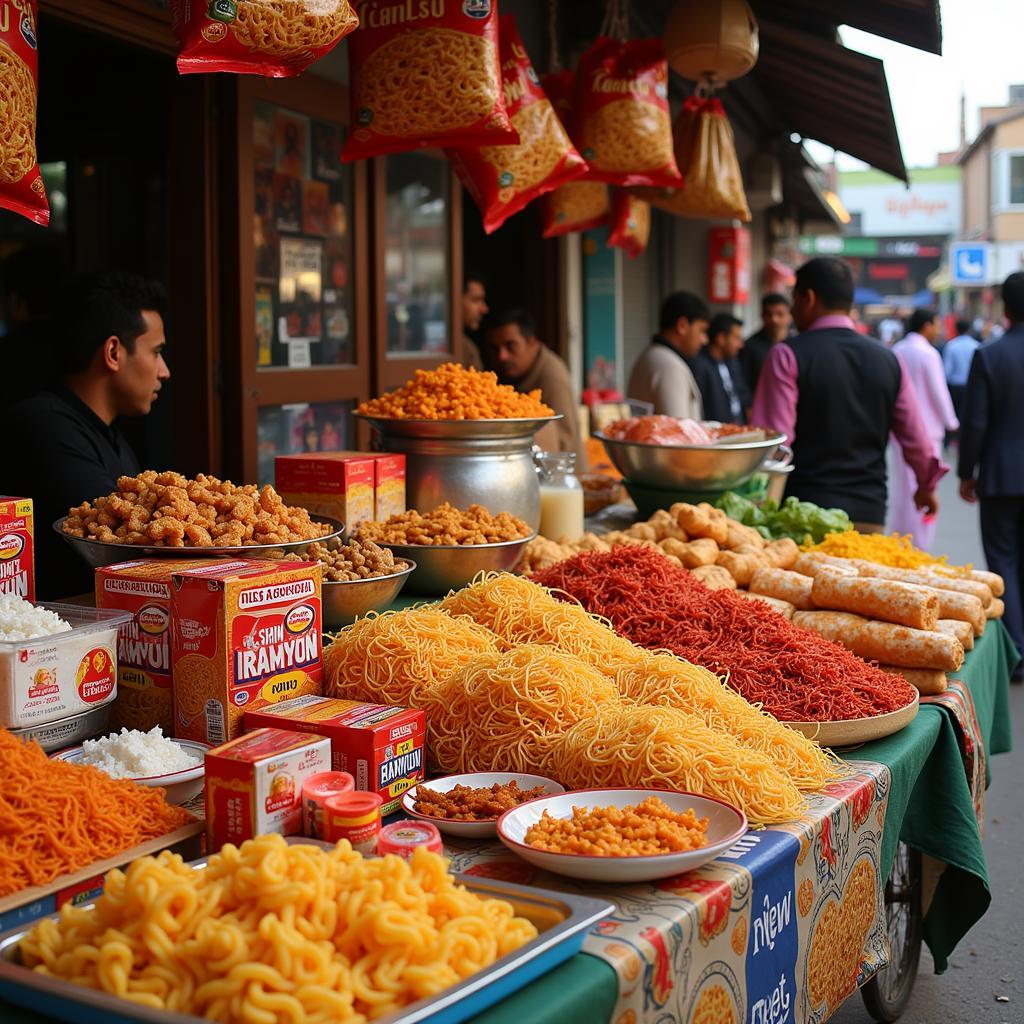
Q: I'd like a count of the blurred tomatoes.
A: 0